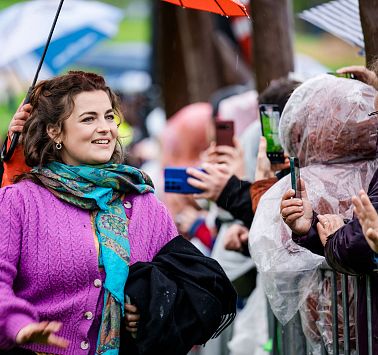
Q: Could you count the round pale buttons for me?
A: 4